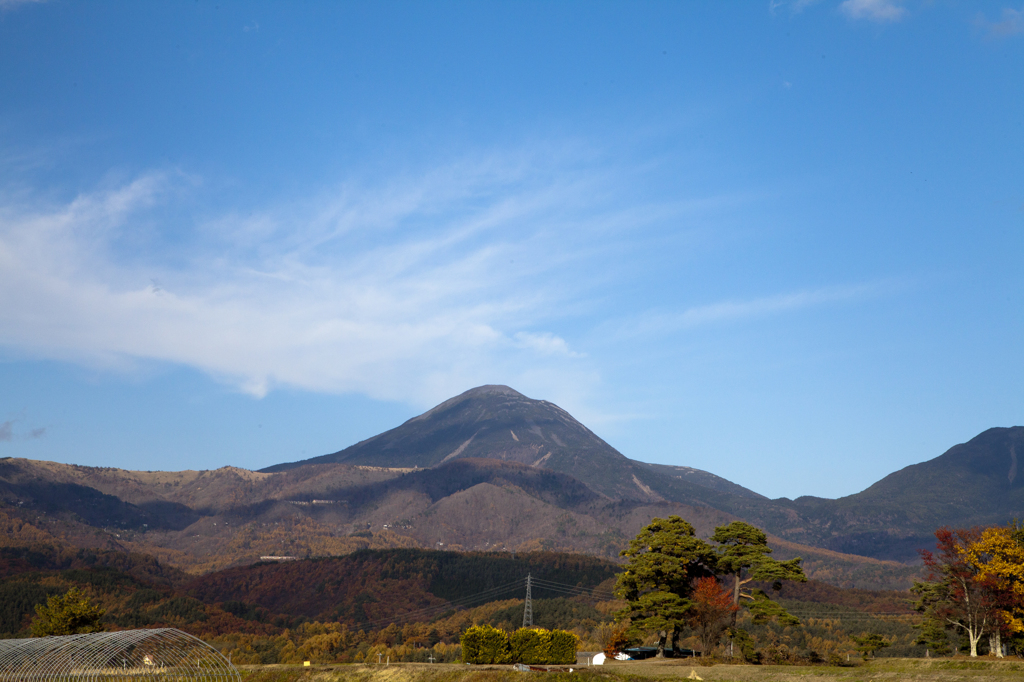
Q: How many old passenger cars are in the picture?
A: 0